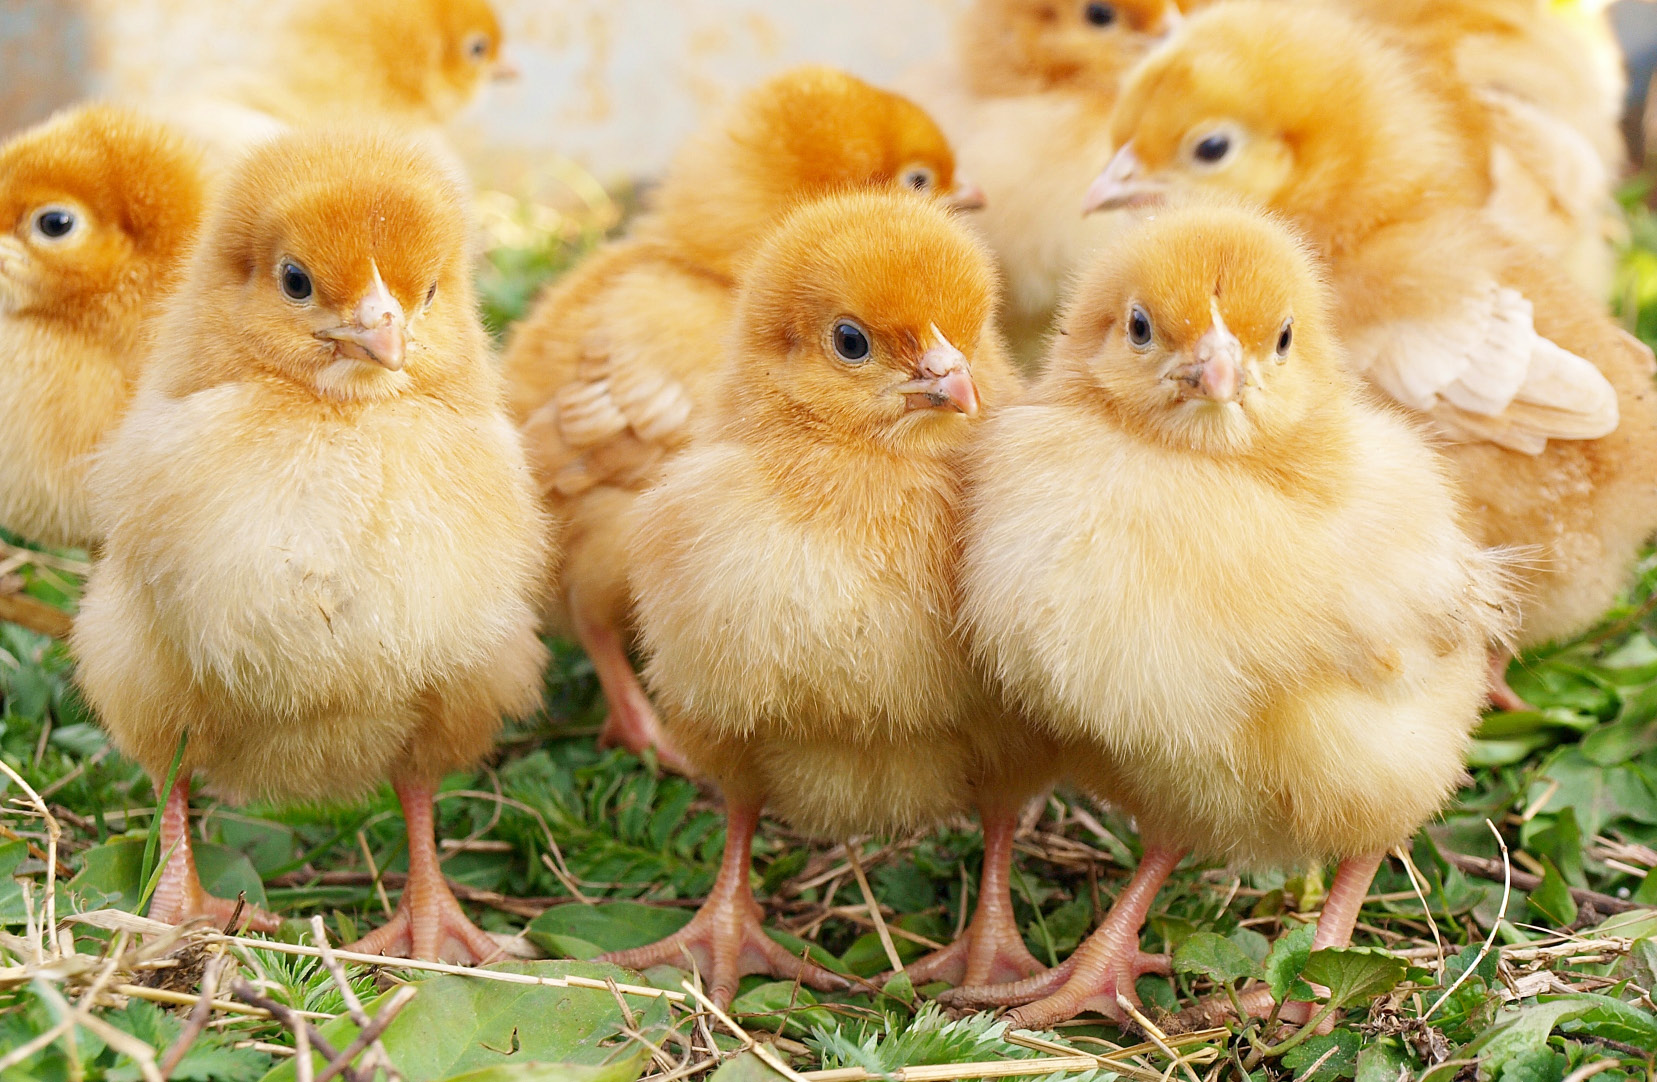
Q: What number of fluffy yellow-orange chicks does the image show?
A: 9